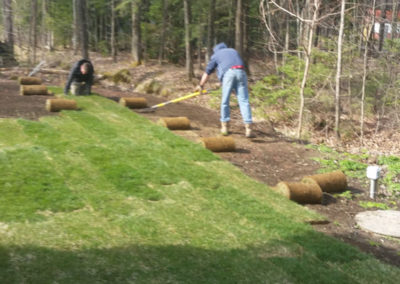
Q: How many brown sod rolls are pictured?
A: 8